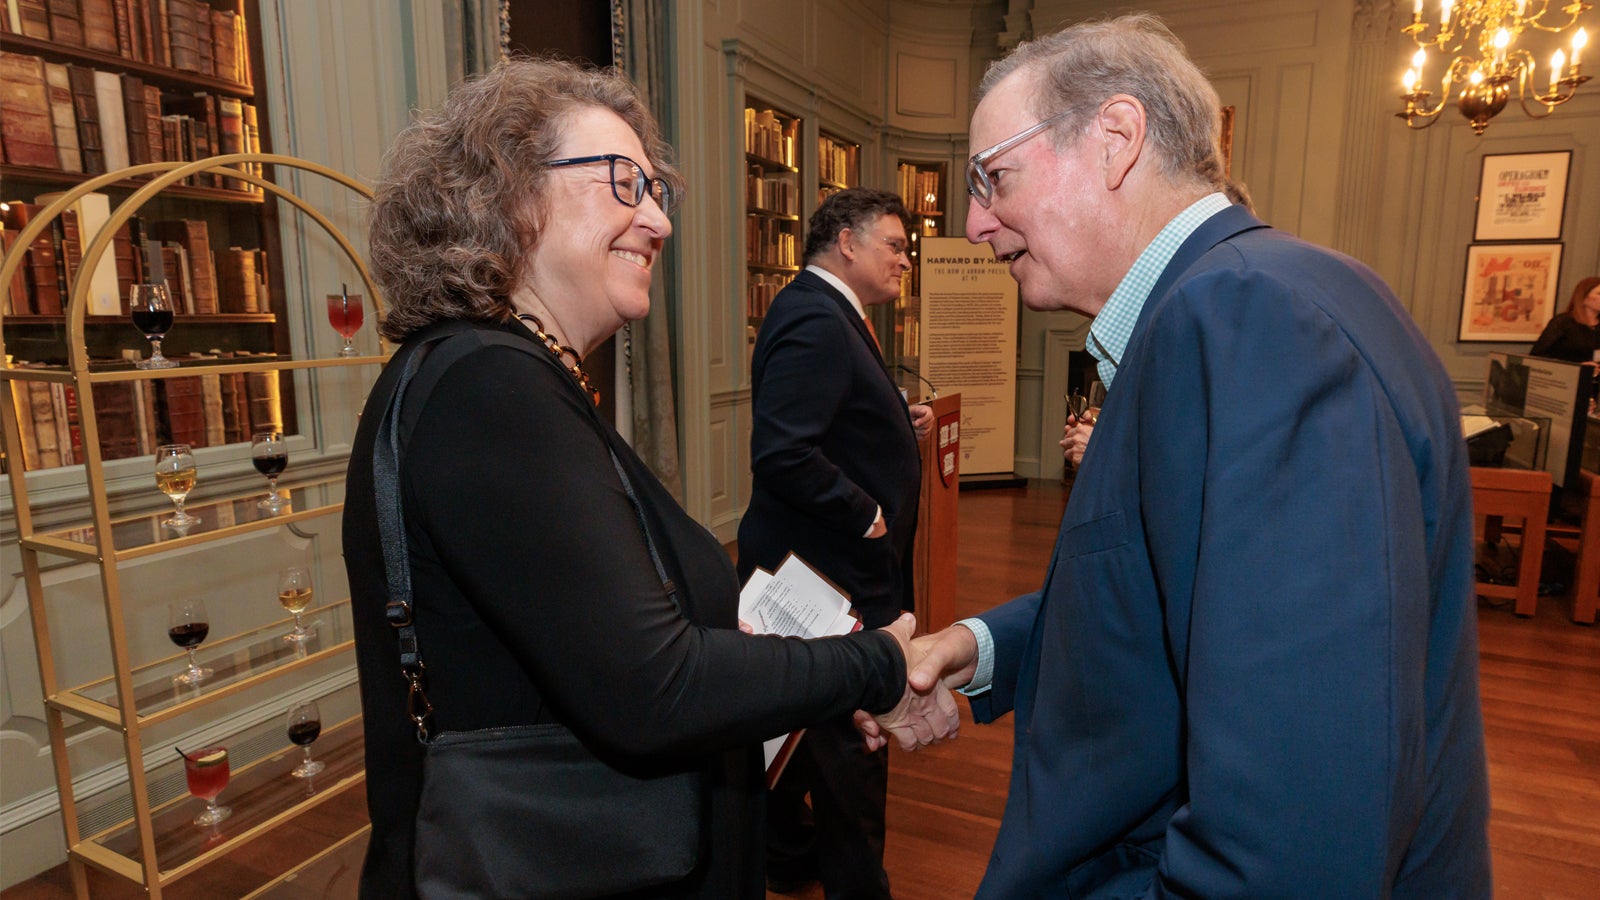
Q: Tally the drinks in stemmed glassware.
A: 8